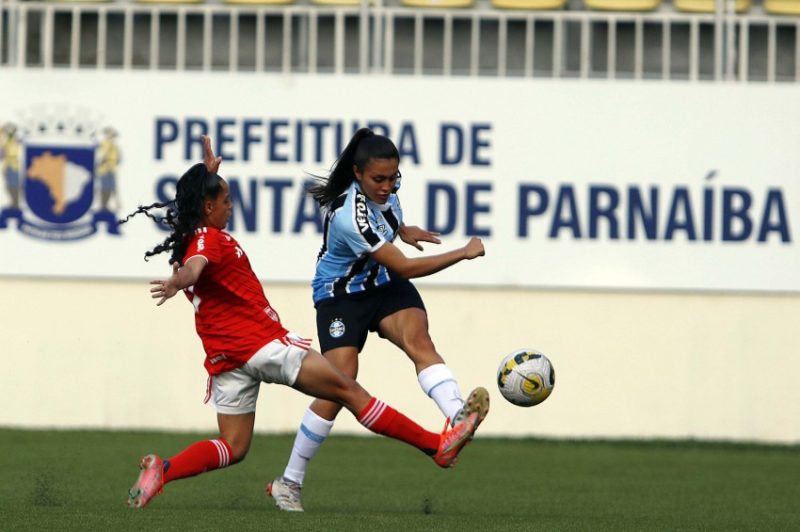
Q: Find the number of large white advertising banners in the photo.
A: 1